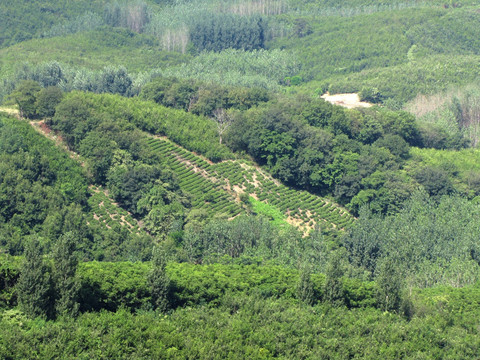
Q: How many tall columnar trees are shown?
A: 6